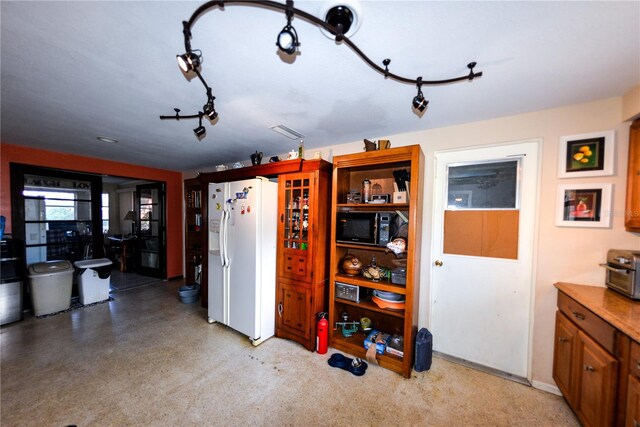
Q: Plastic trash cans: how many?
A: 2